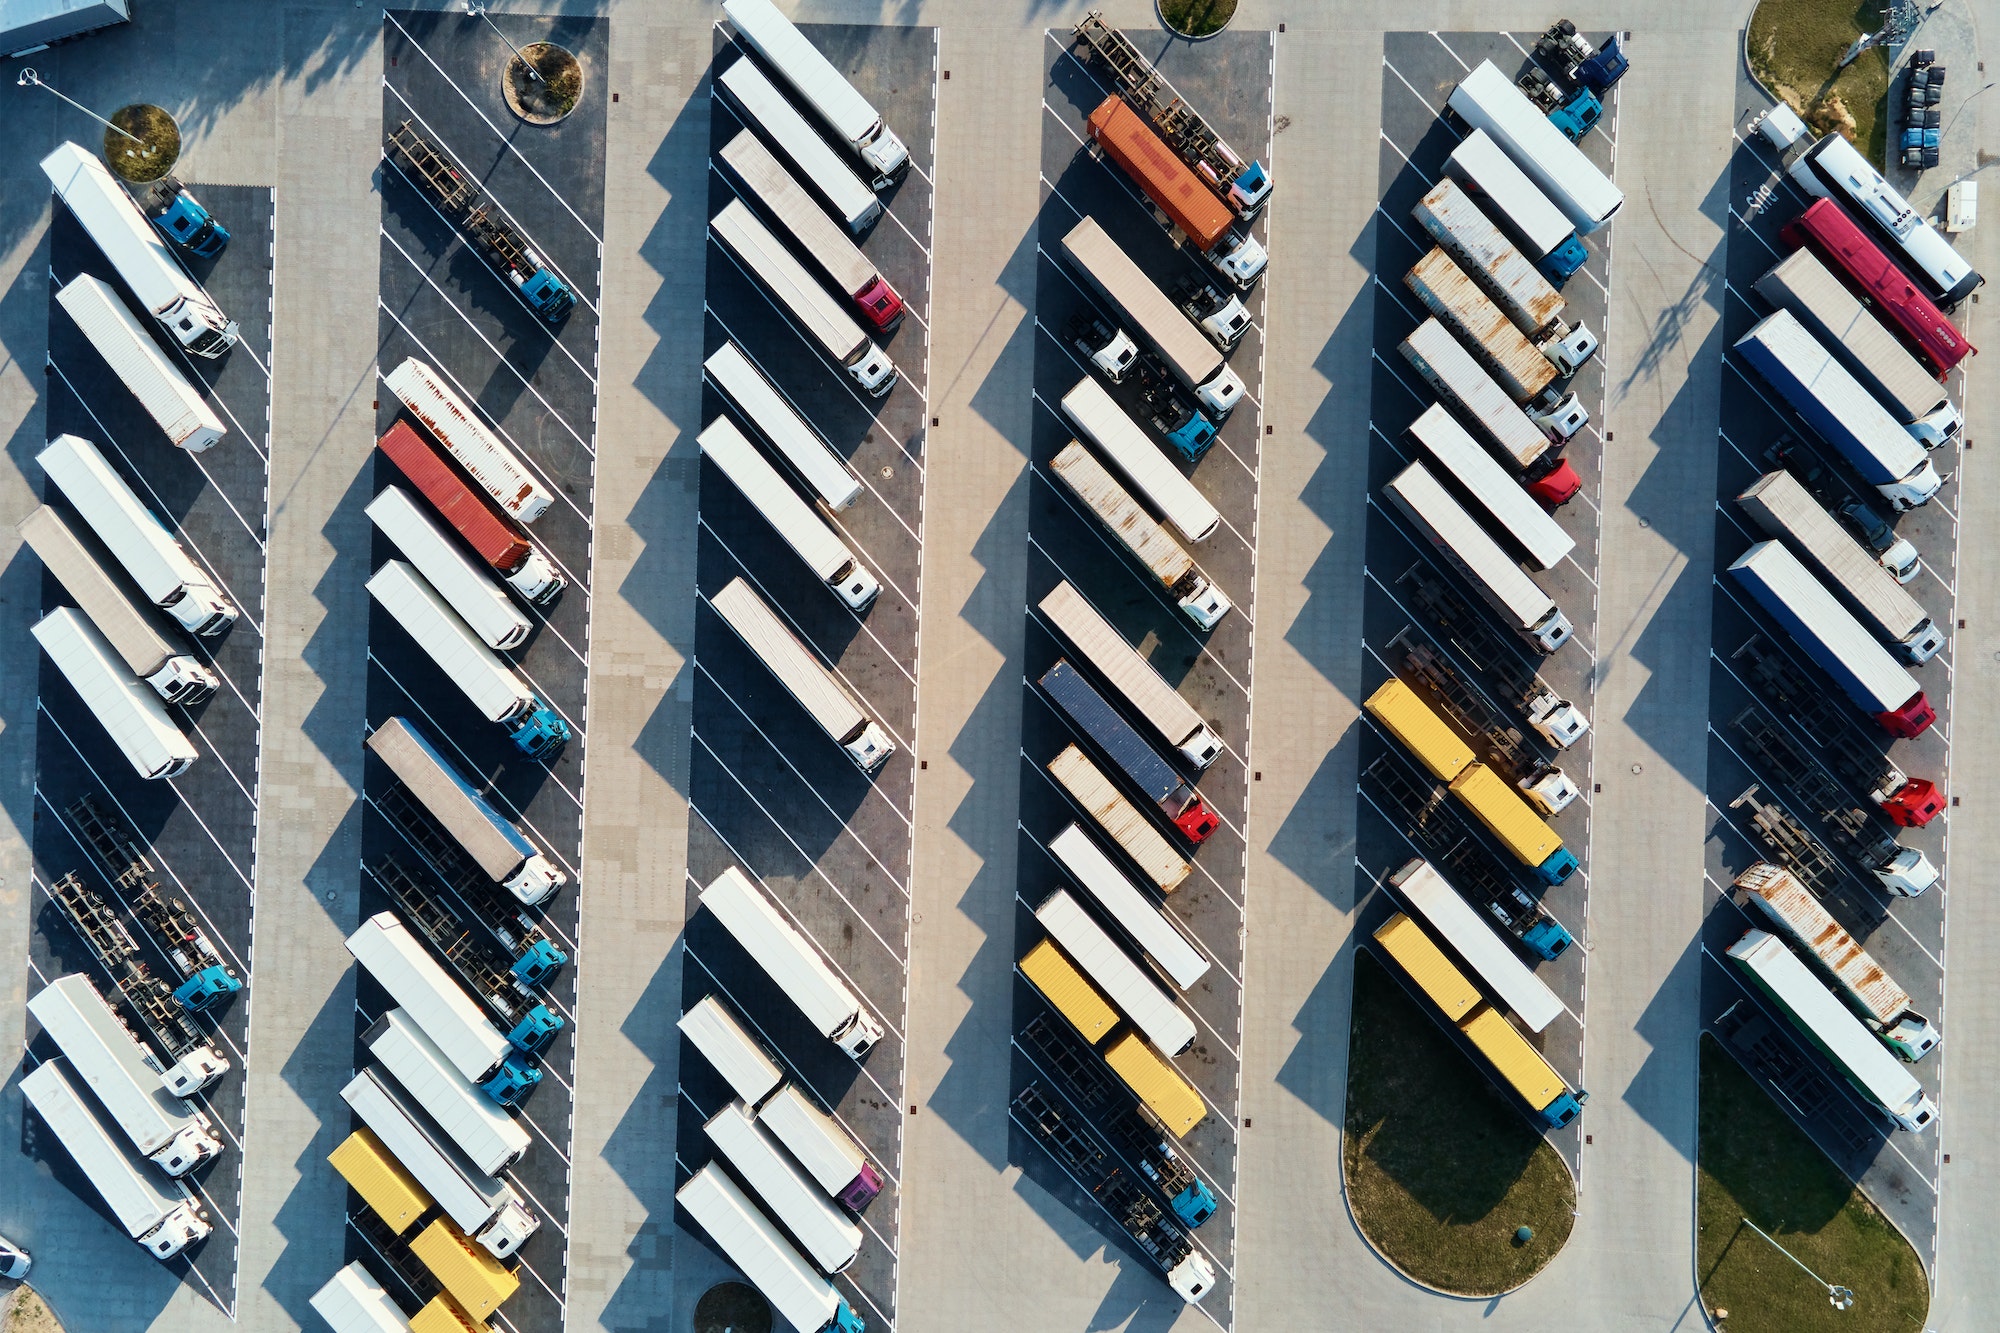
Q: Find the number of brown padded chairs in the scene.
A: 0